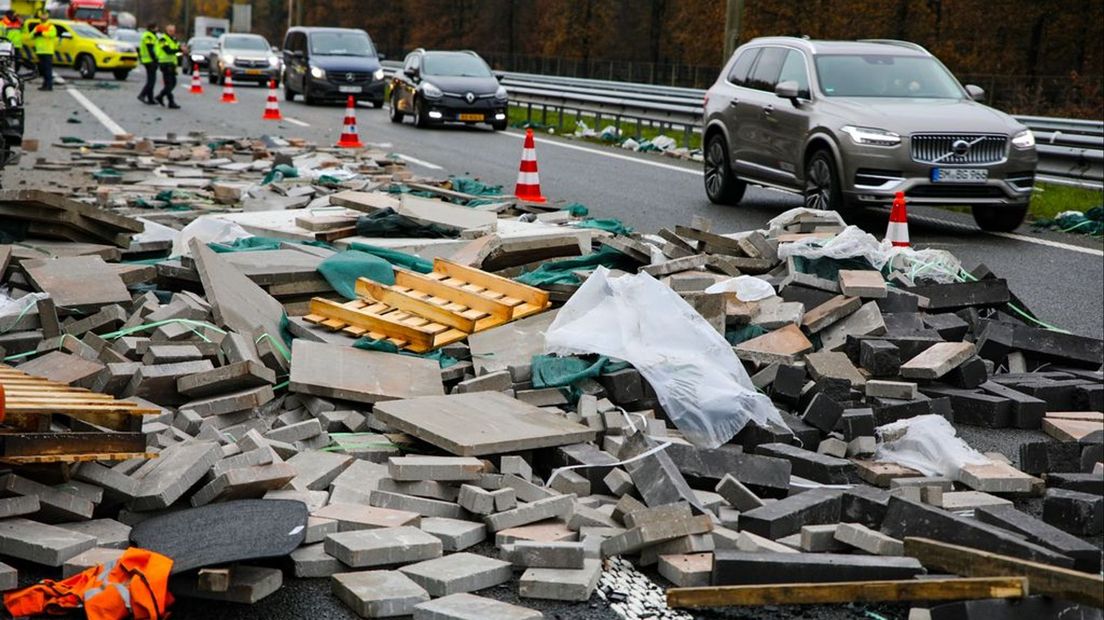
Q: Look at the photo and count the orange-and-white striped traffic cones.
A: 6